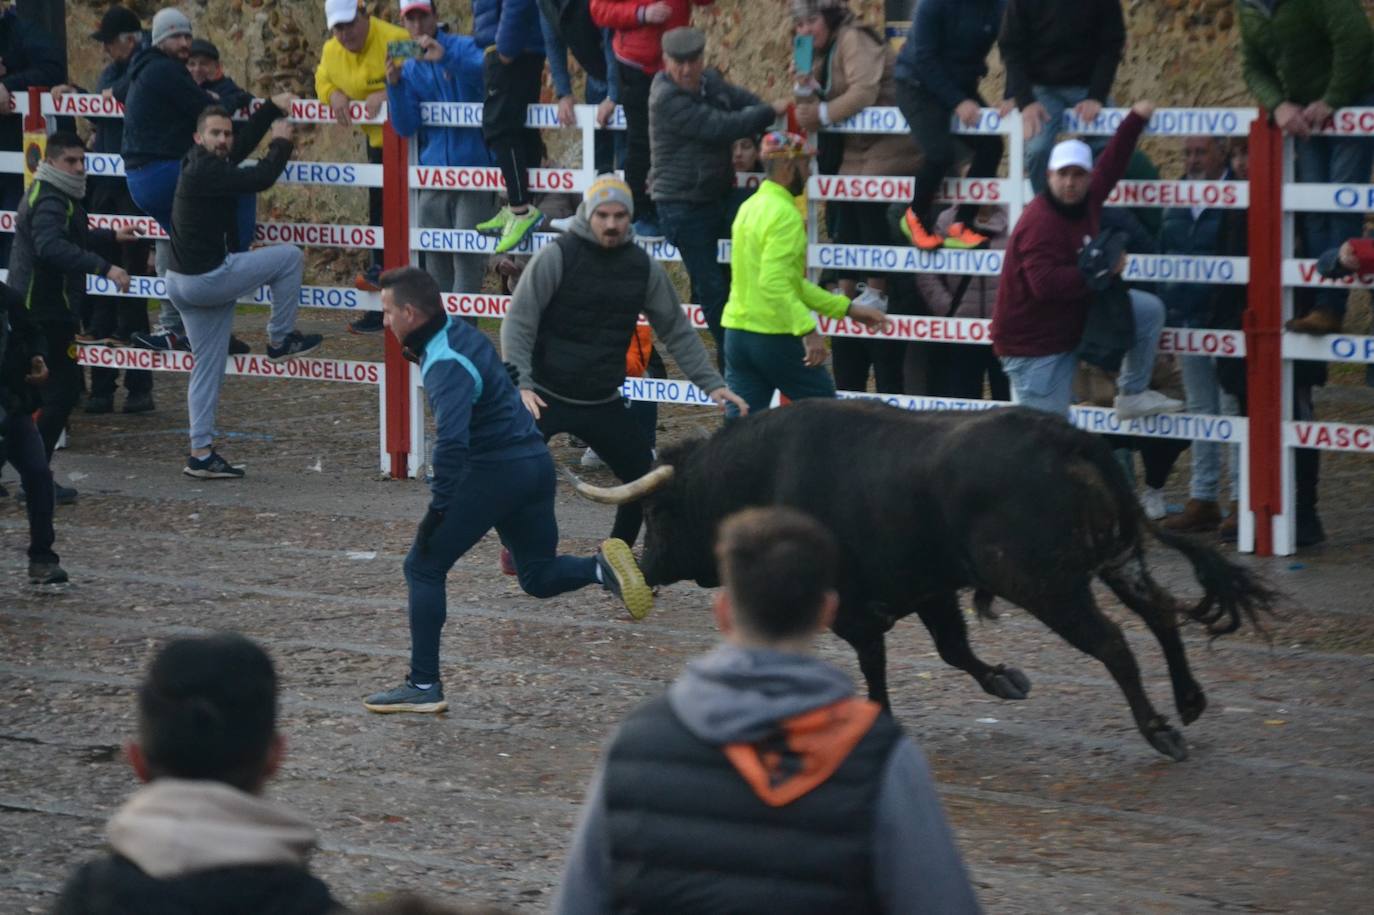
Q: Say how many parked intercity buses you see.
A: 0